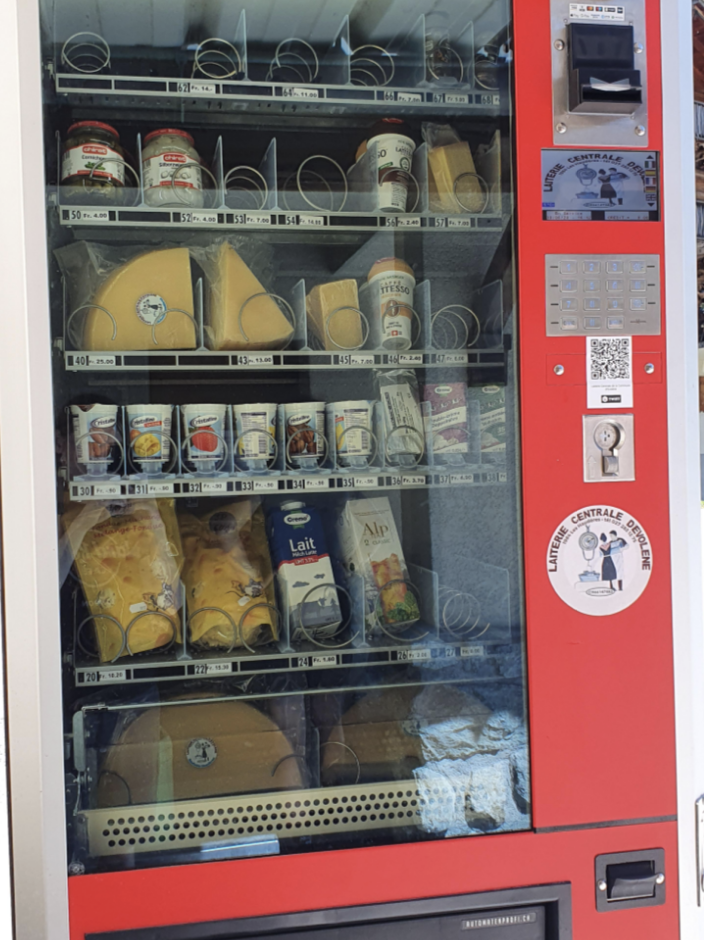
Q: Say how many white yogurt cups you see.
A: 6